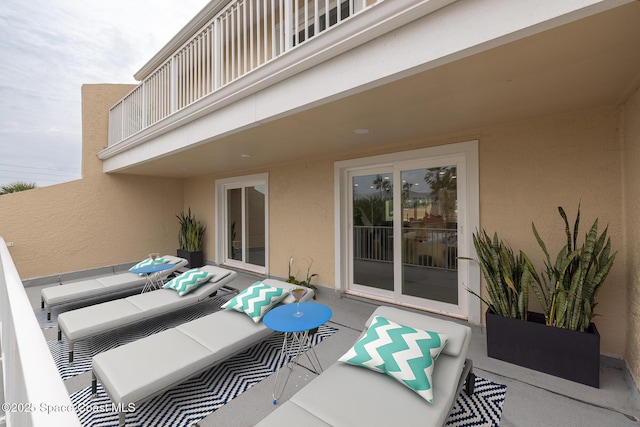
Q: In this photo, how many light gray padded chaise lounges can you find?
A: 4